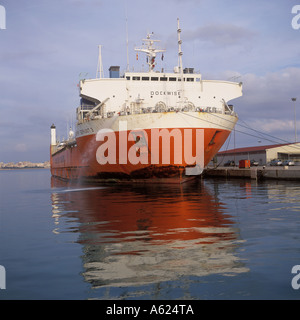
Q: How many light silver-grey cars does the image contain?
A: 2